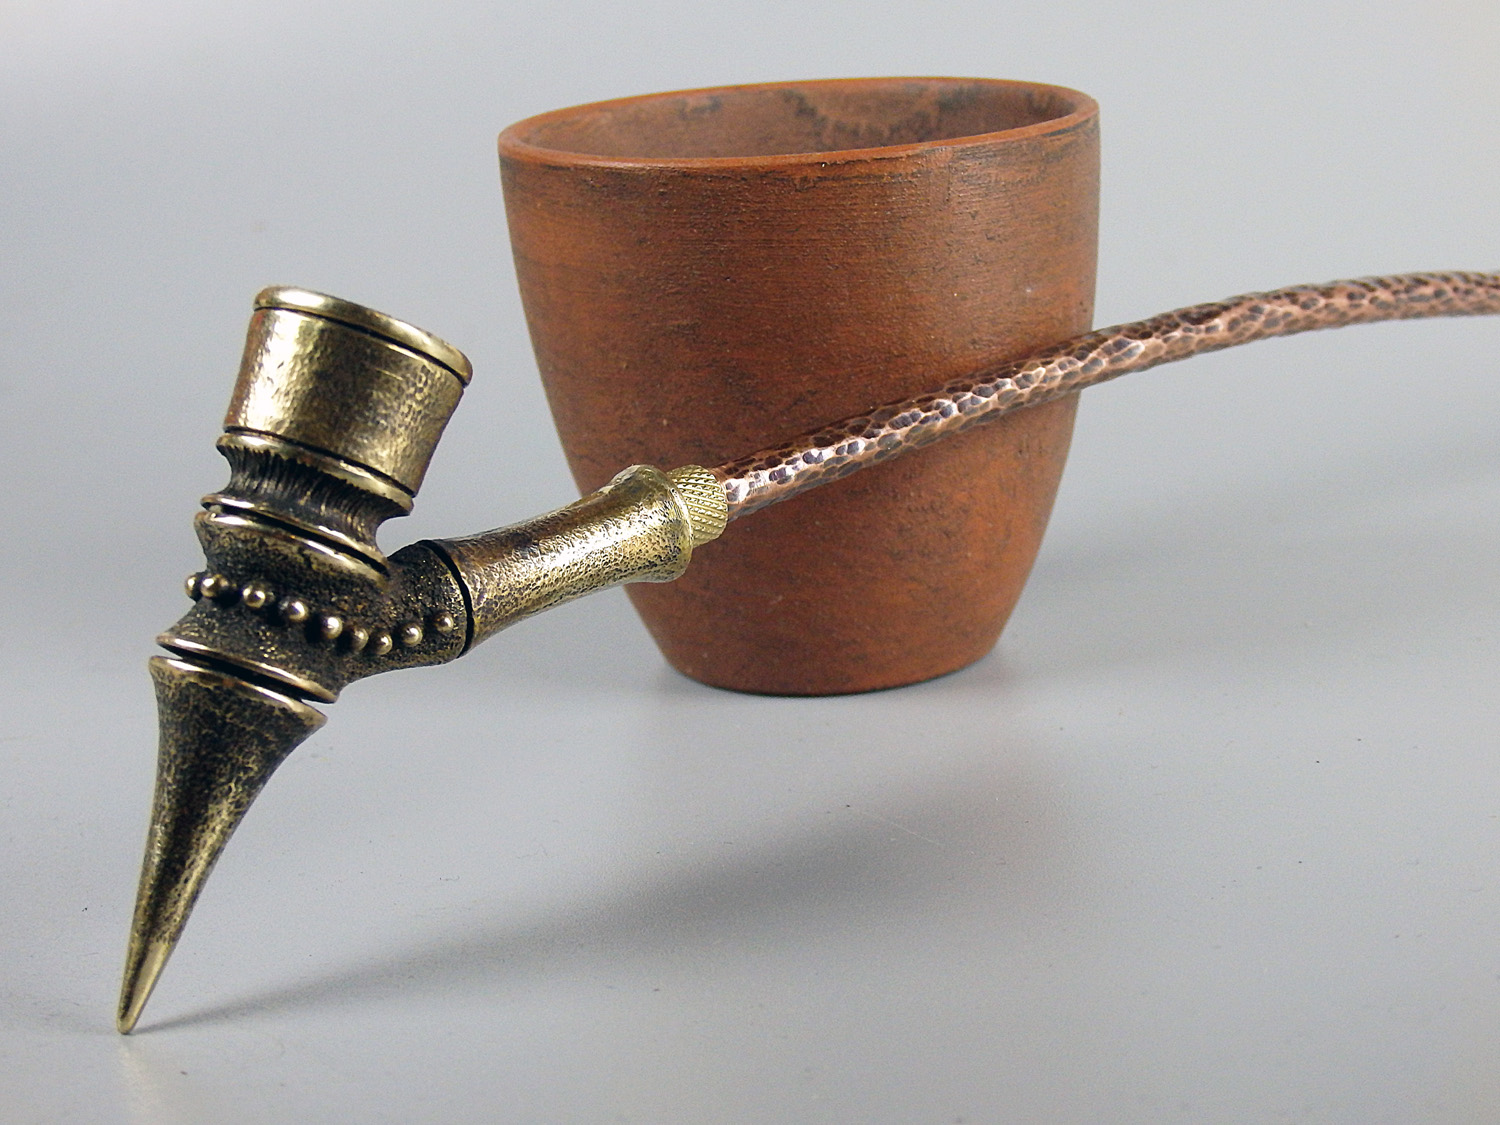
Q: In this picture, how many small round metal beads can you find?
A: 9